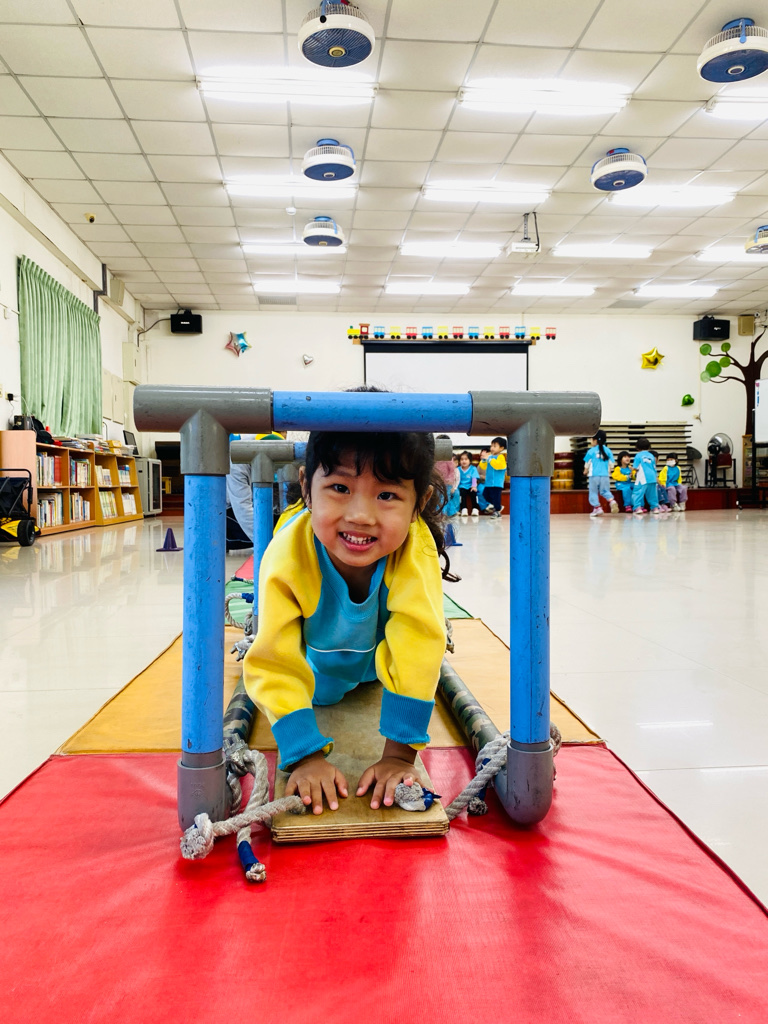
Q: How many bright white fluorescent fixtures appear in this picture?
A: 14